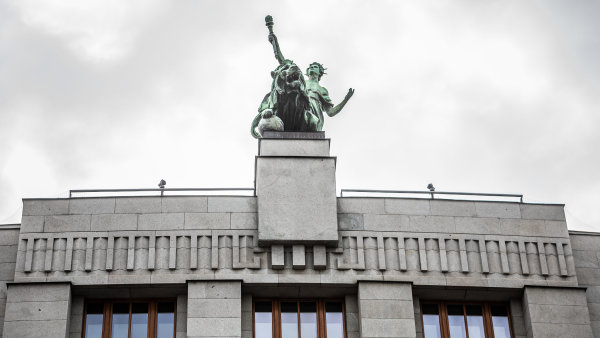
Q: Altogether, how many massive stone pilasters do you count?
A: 4